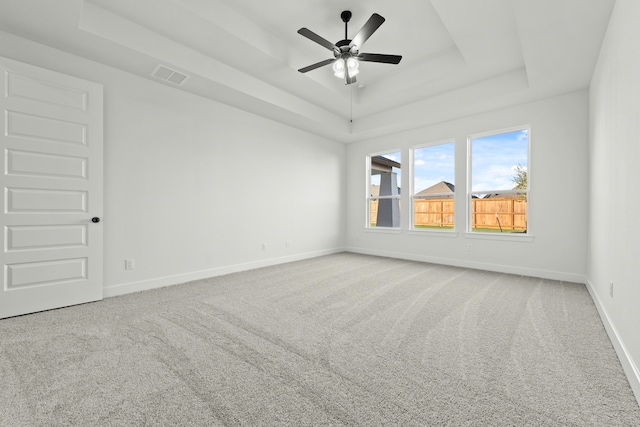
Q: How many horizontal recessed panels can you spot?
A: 6